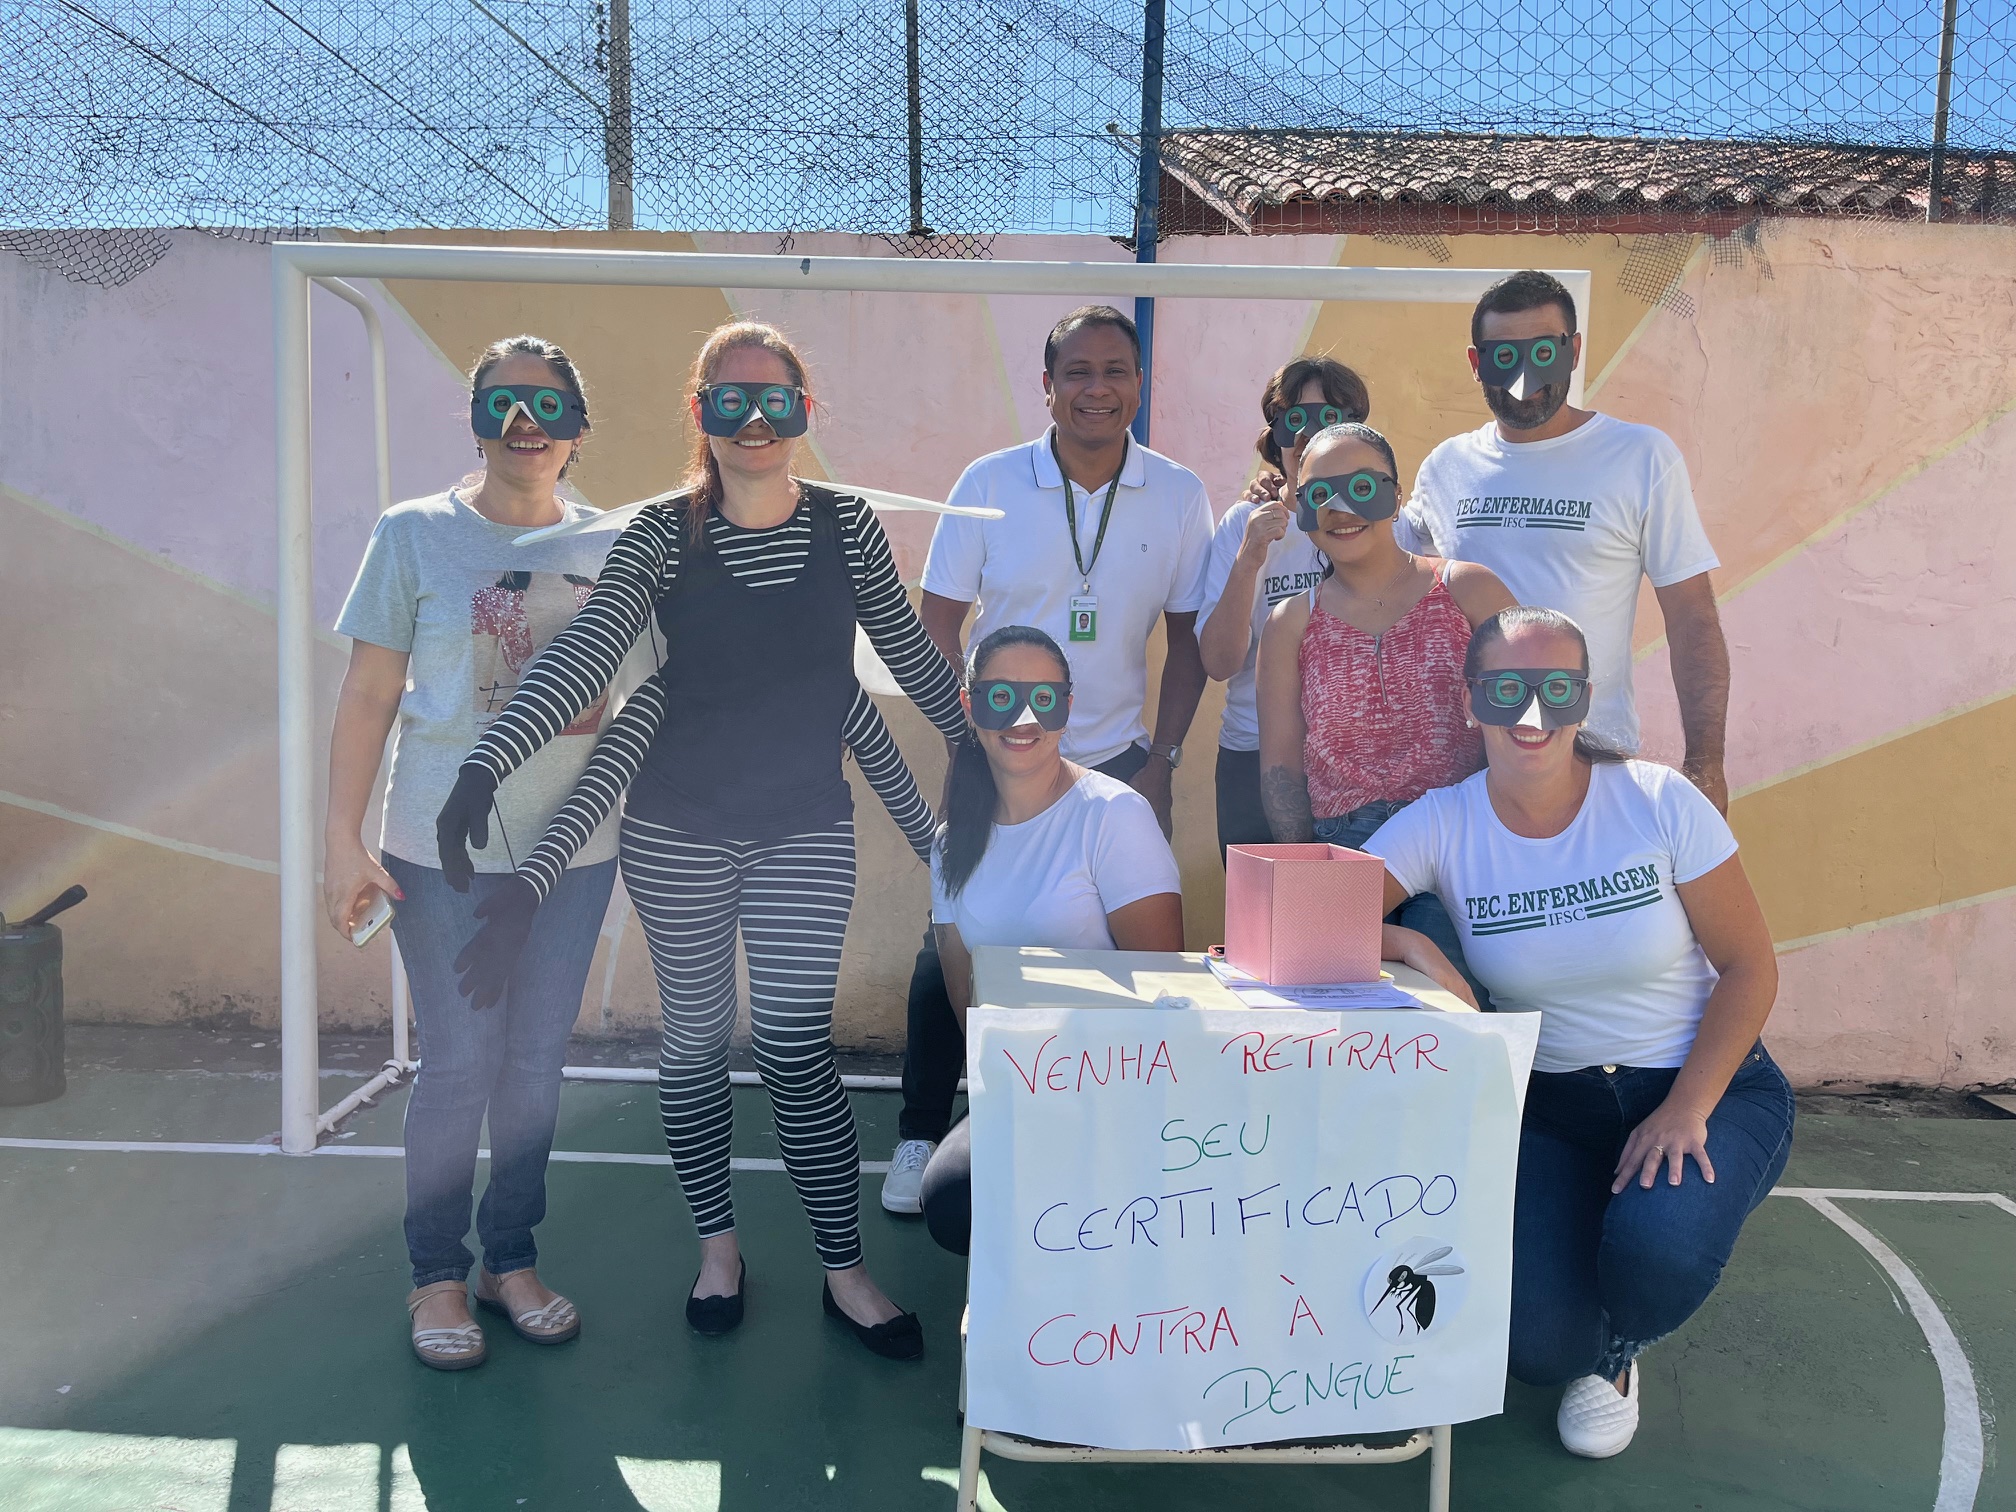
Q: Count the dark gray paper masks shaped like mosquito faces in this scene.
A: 7